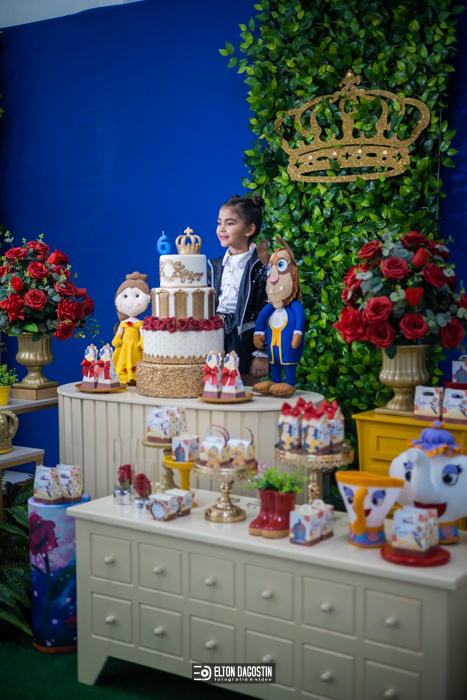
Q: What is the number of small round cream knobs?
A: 12